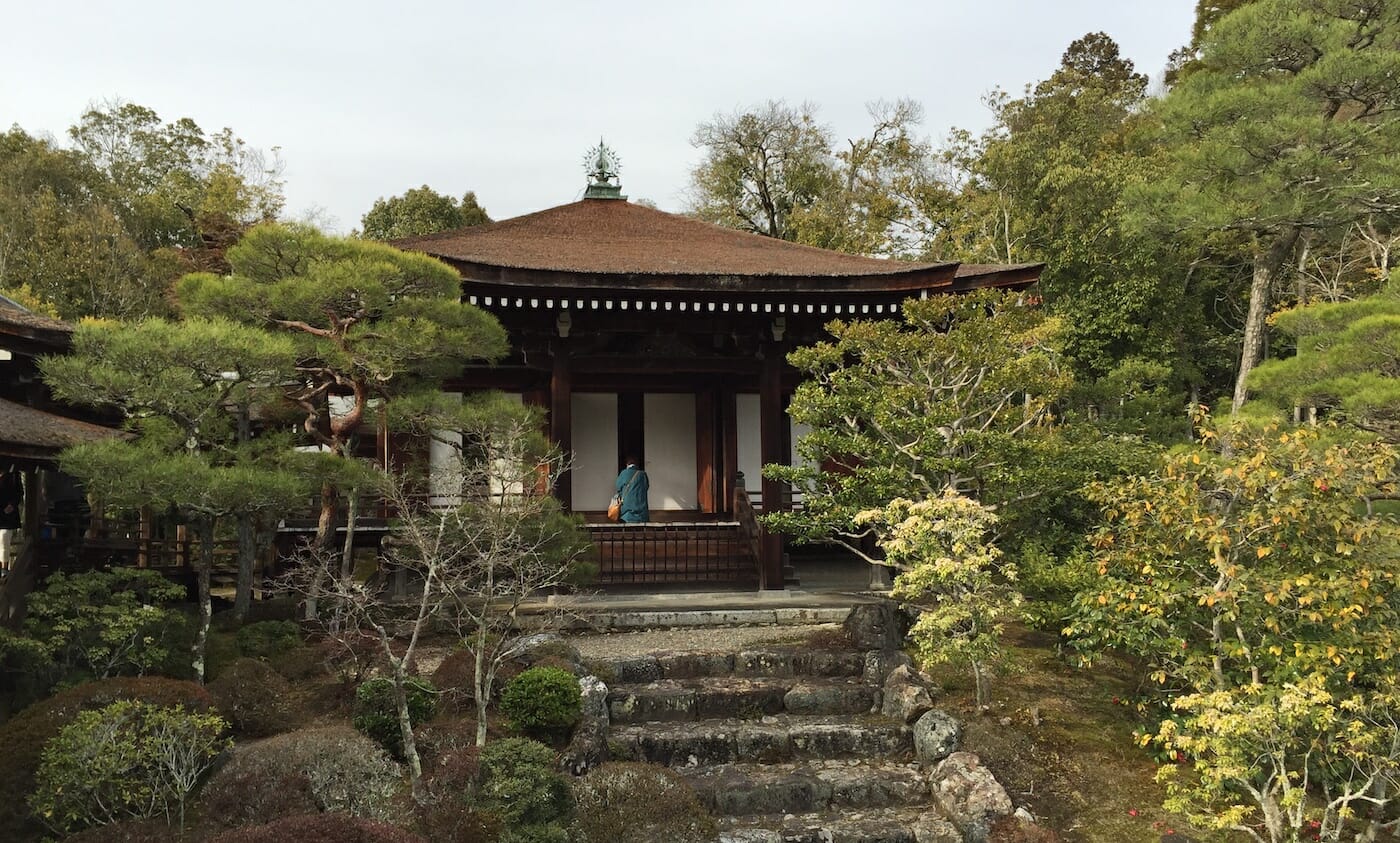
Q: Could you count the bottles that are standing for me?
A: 0